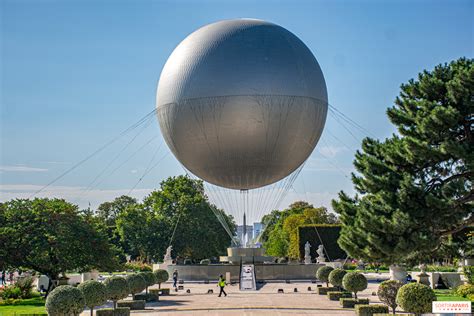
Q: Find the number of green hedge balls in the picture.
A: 11